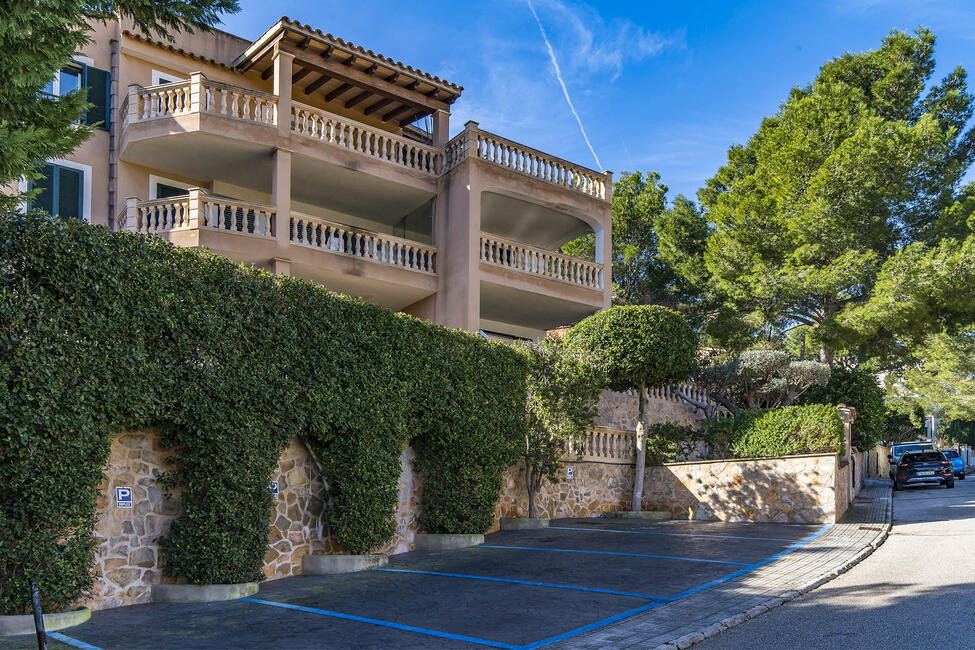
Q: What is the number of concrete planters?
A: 6